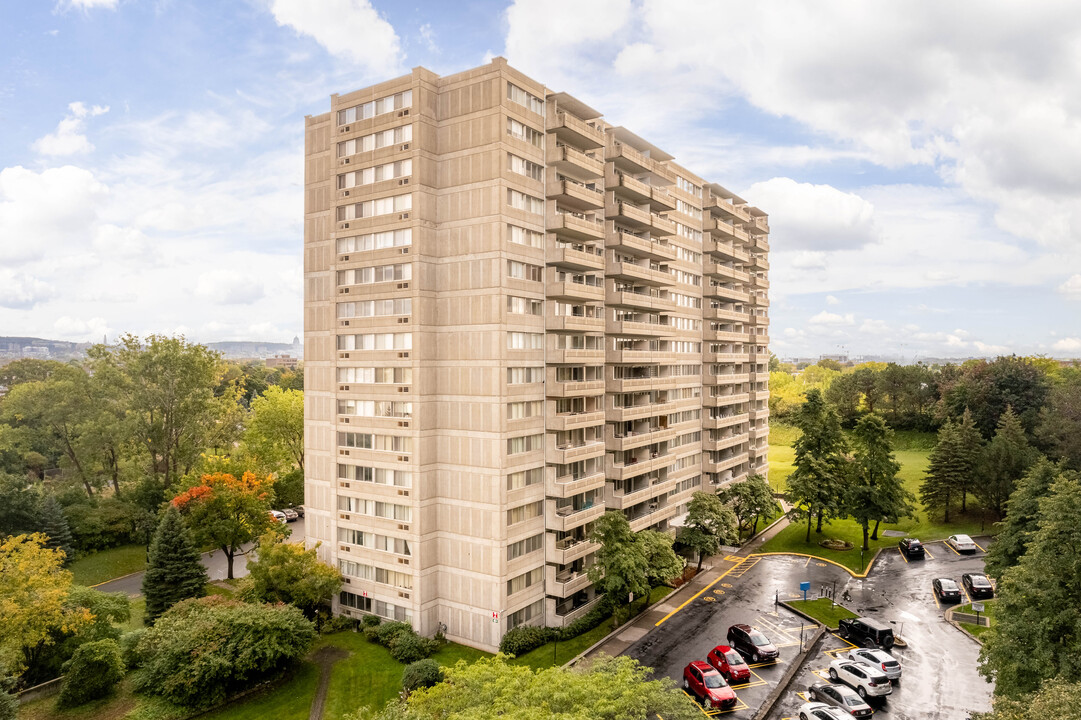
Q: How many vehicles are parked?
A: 15